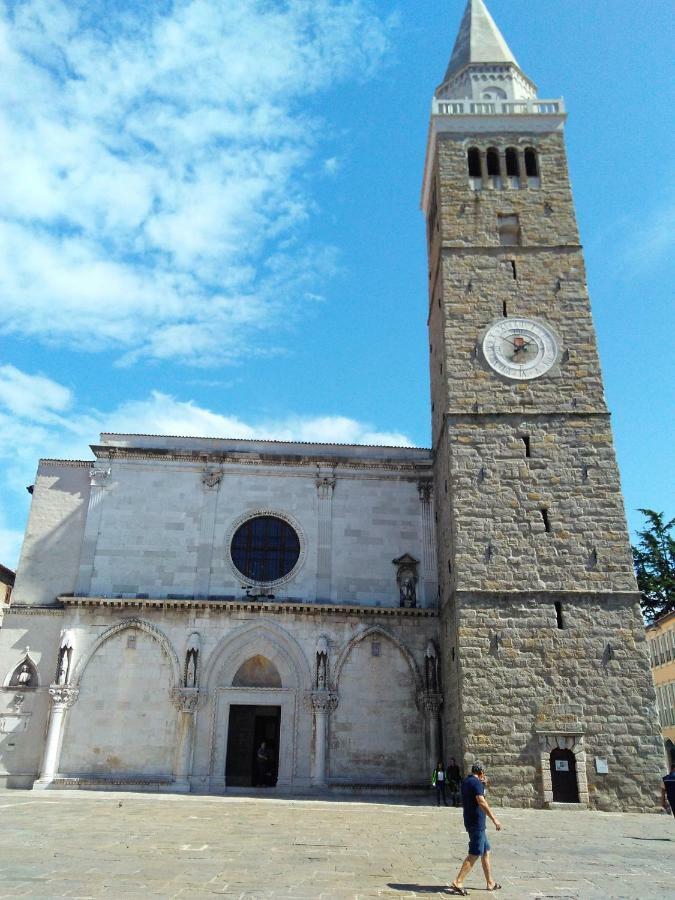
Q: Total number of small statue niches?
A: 6